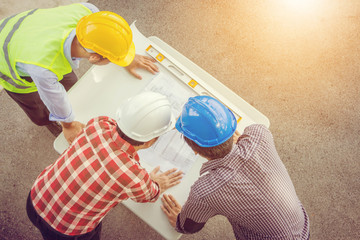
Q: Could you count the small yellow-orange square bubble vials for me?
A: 2